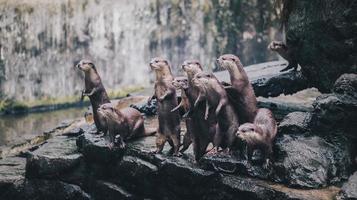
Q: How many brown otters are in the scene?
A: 9